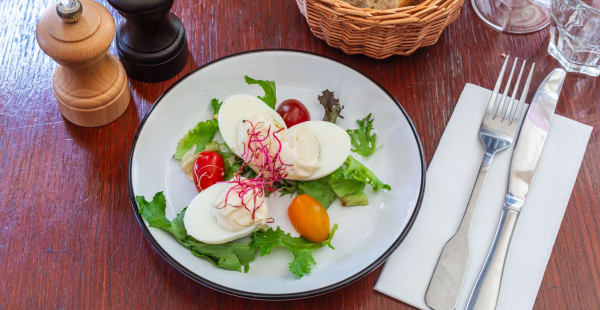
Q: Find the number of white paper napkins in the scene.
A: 1